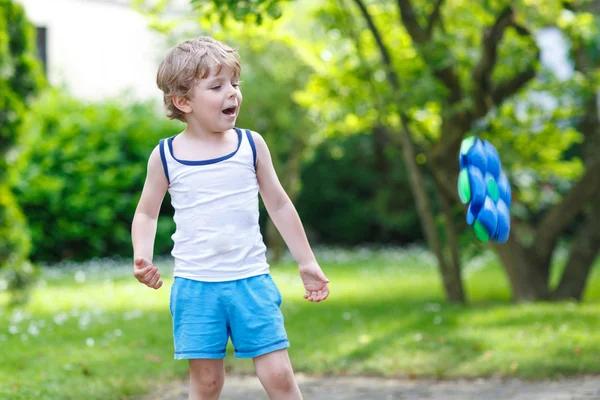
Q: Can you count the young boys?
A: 1